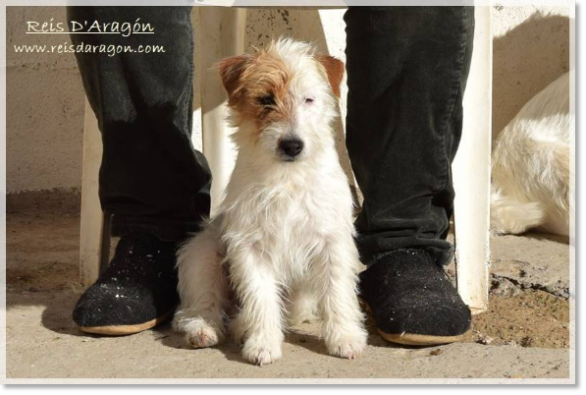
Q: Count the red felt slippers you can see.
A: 0